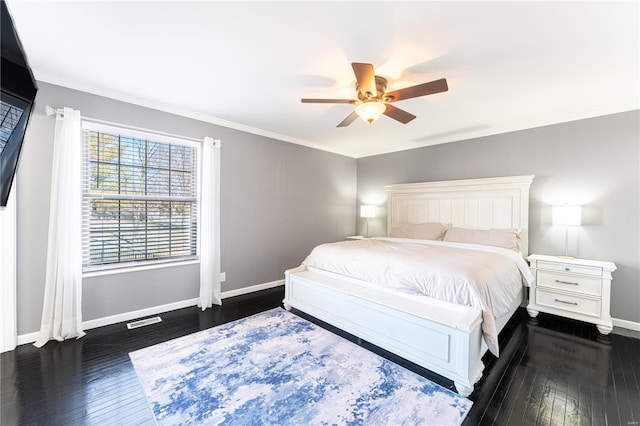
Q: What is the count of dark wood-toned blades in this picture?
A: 5